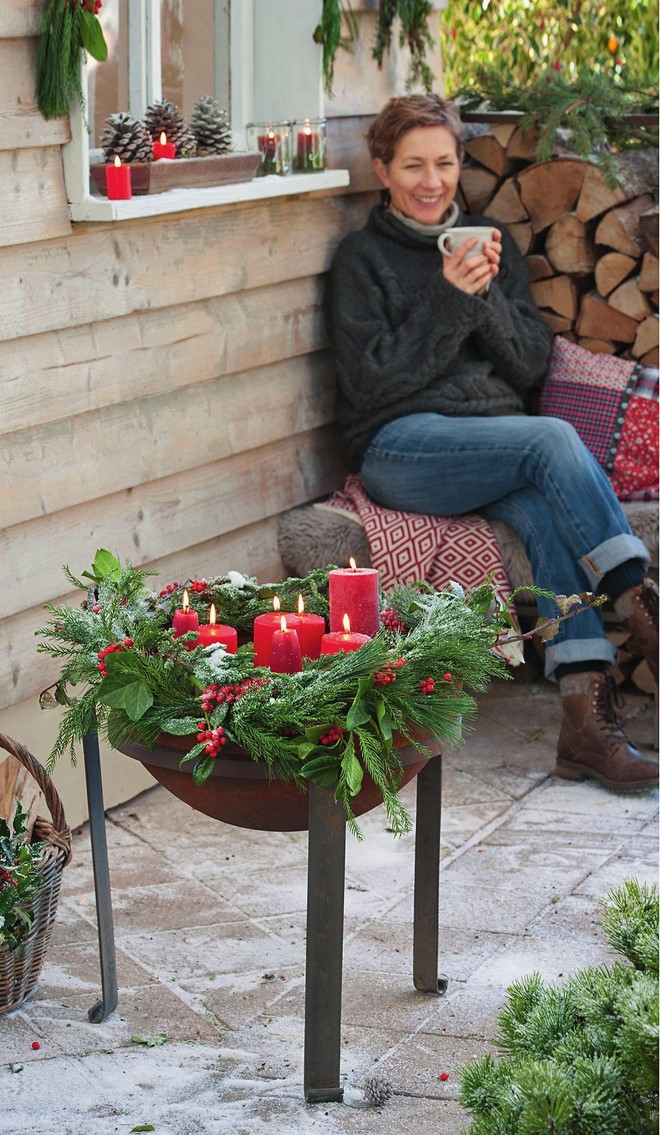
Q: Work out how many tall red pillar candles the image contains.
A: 1